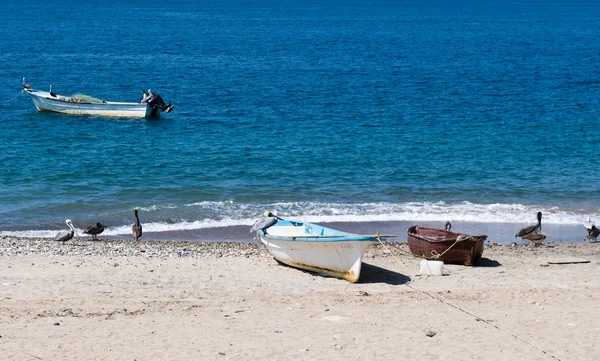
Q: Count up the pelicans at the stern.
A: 2